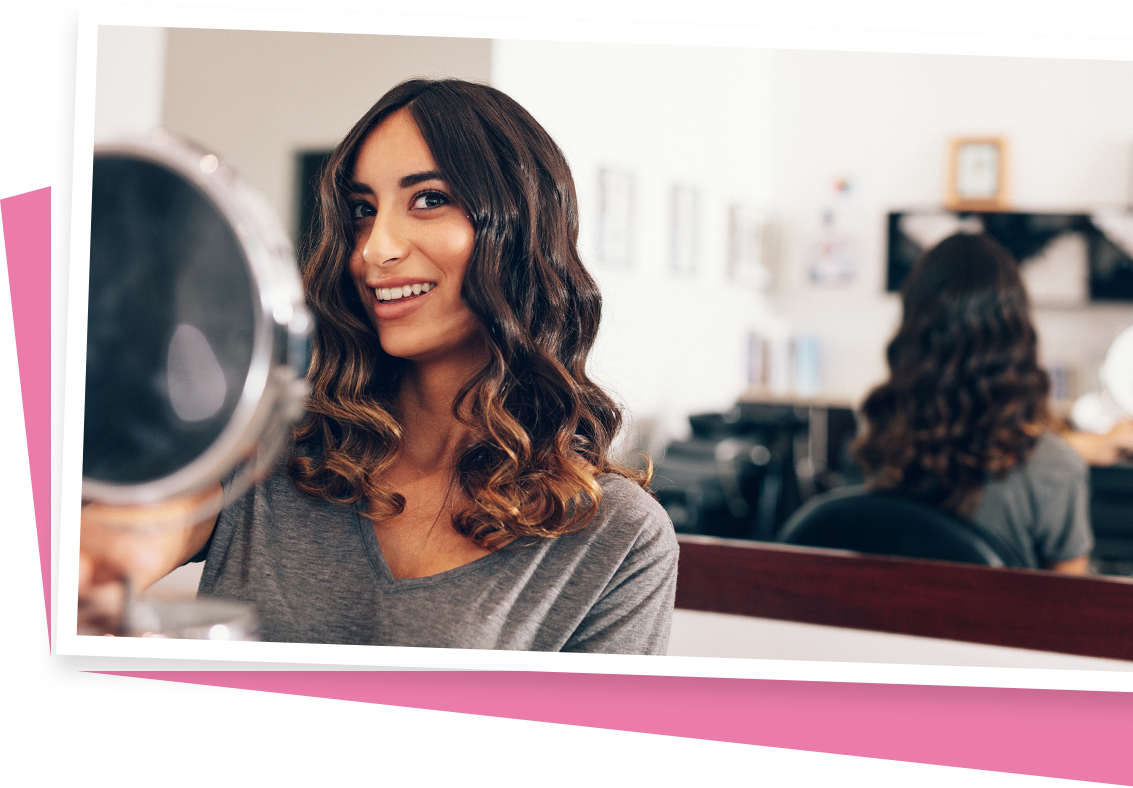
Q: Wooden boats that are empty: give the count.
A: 0